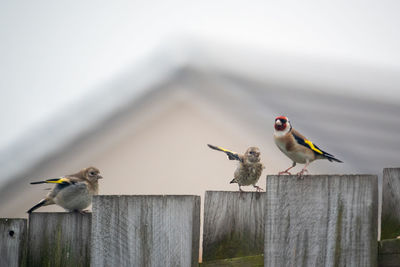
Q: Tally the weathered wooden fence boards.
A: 6